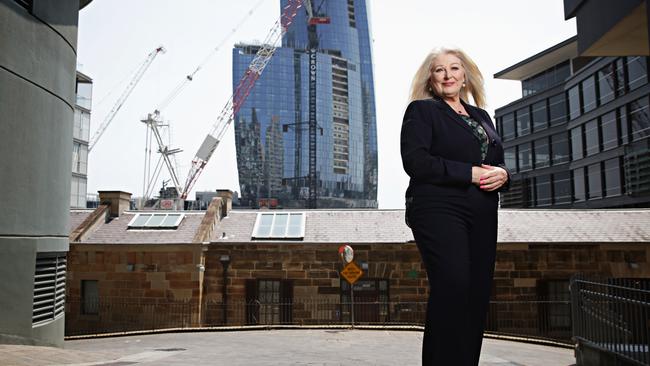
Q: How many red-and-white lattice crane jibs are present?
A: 1